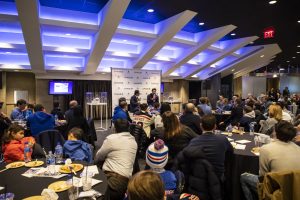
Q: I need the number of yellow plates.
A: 5